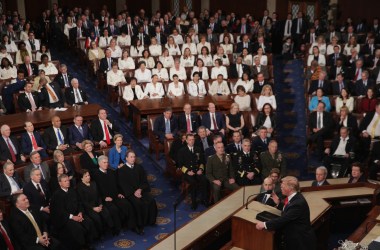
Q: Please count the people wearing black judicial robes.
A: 4